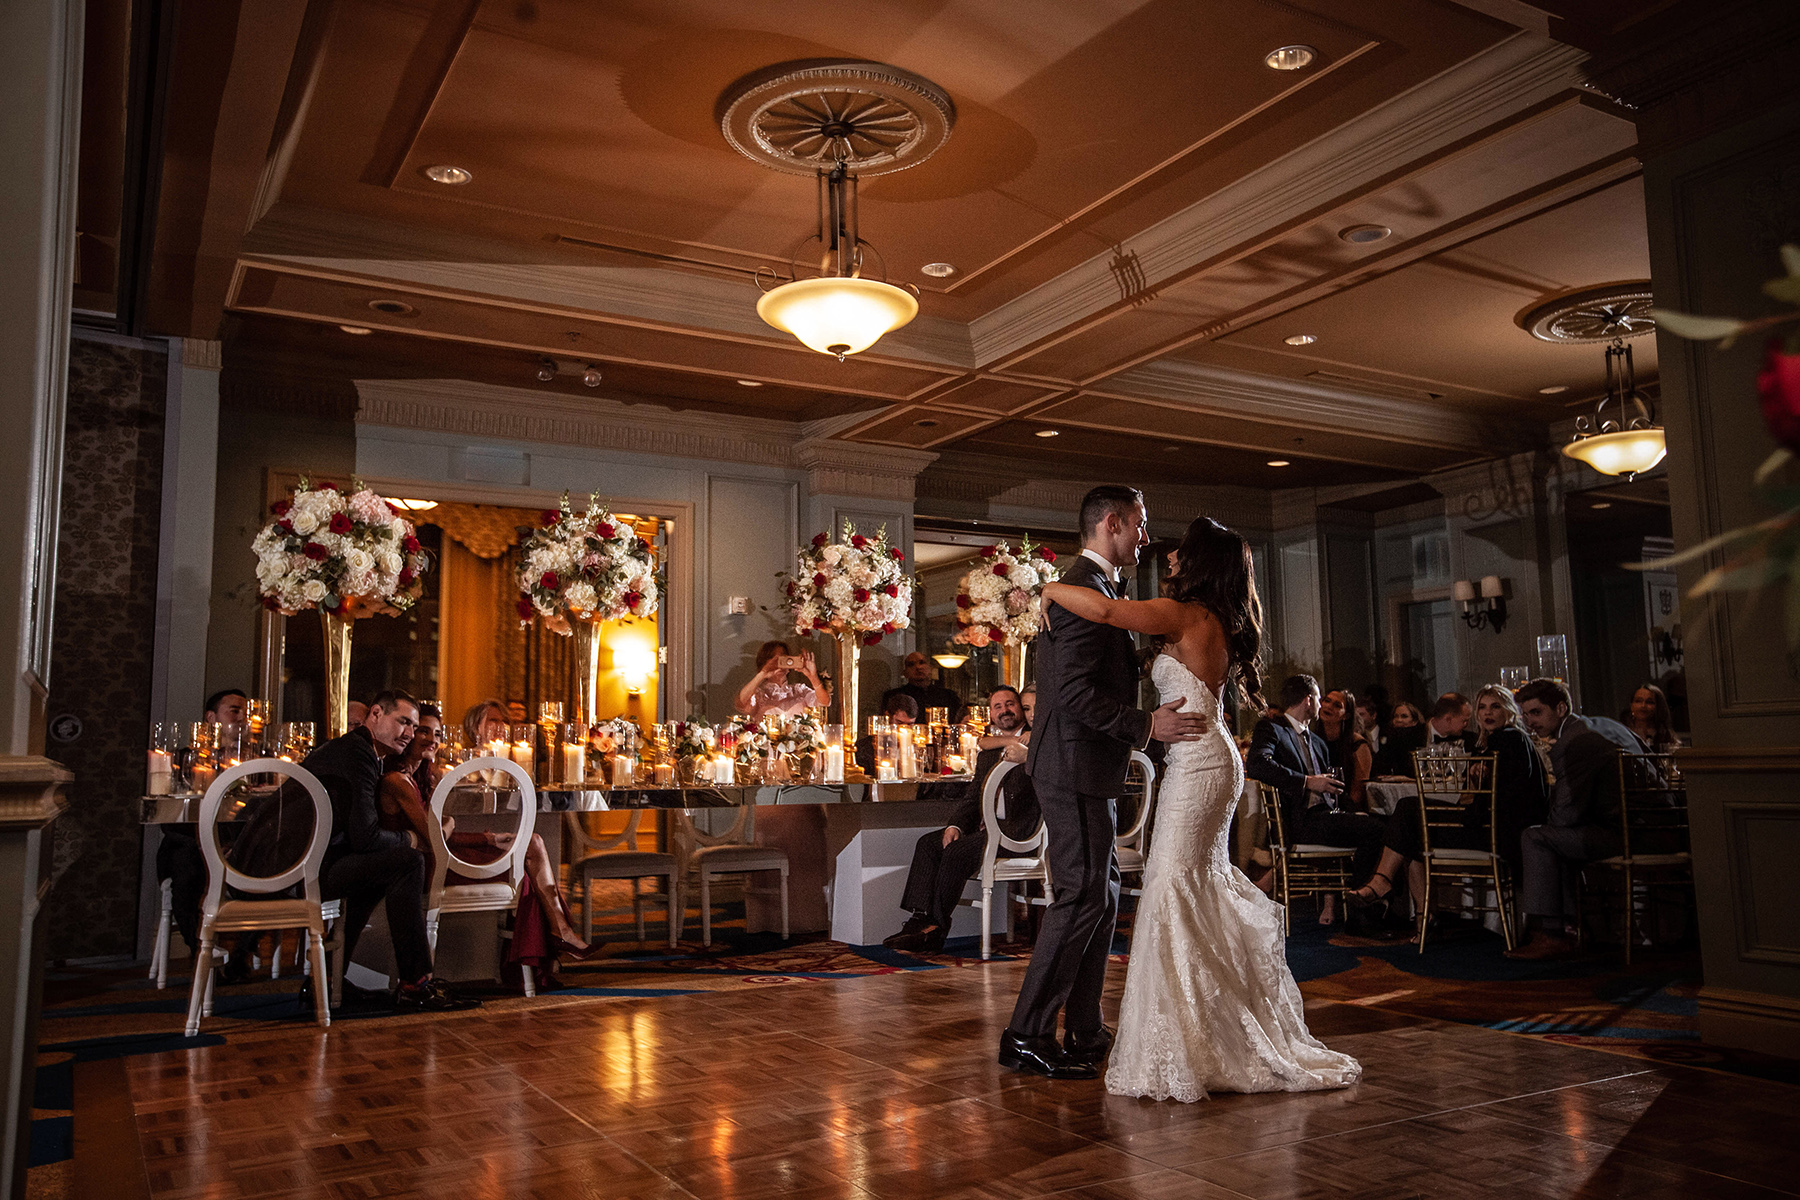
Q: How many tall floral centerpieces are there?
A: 4